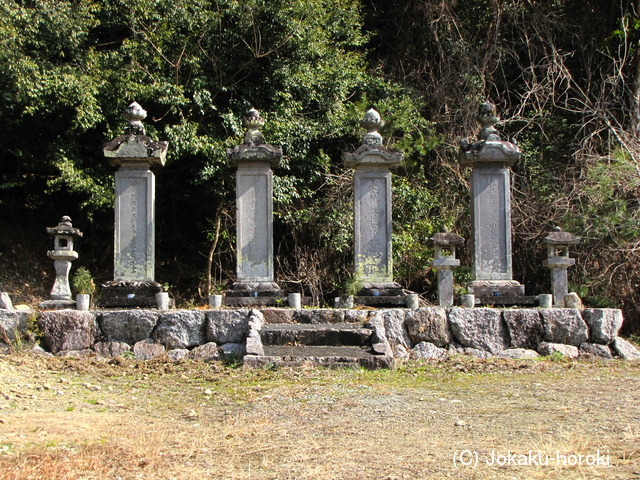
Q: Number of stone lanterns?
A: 3